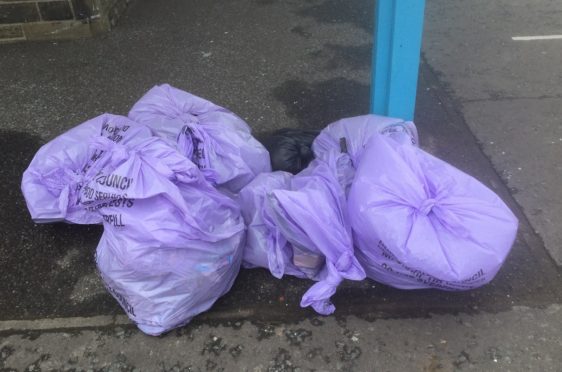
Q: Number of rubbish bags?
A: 7